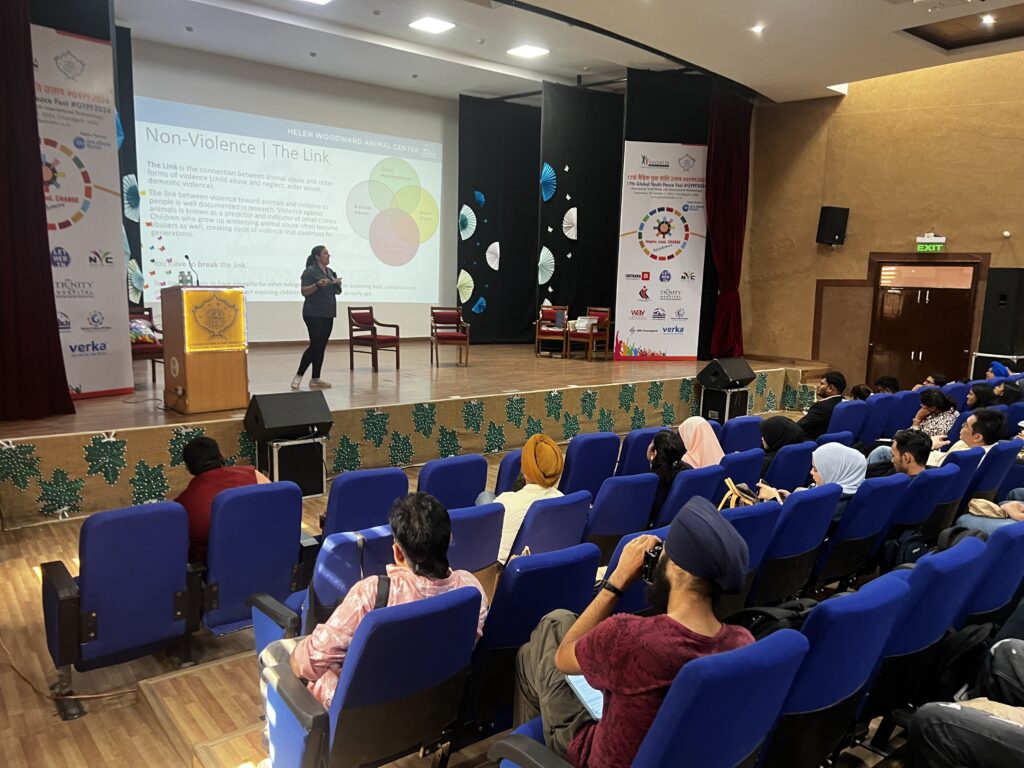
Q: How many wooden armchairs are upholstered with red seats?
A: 5